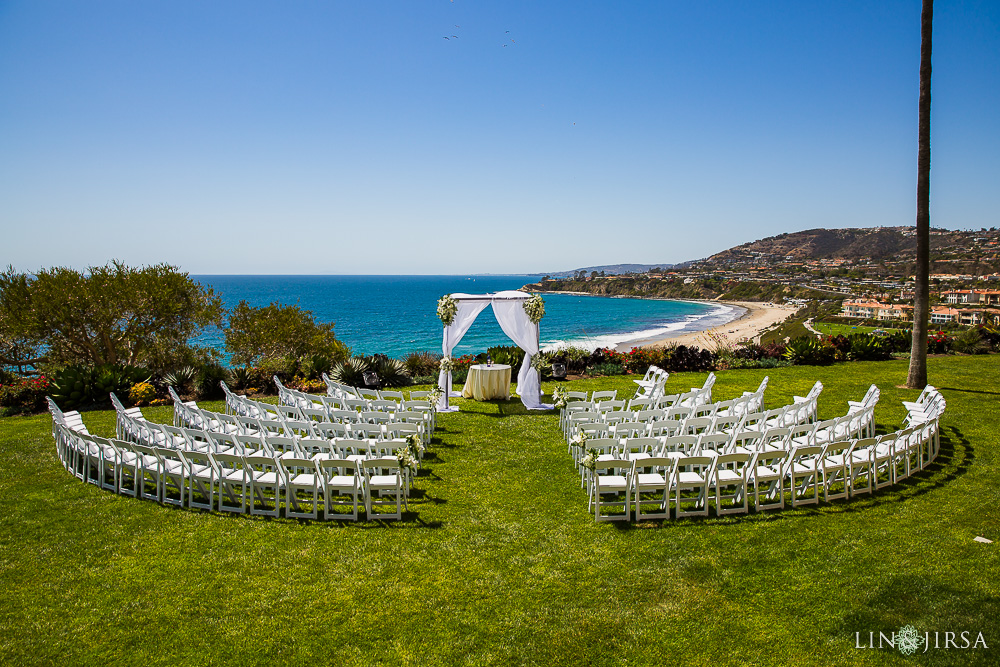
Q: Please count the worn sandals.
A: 0